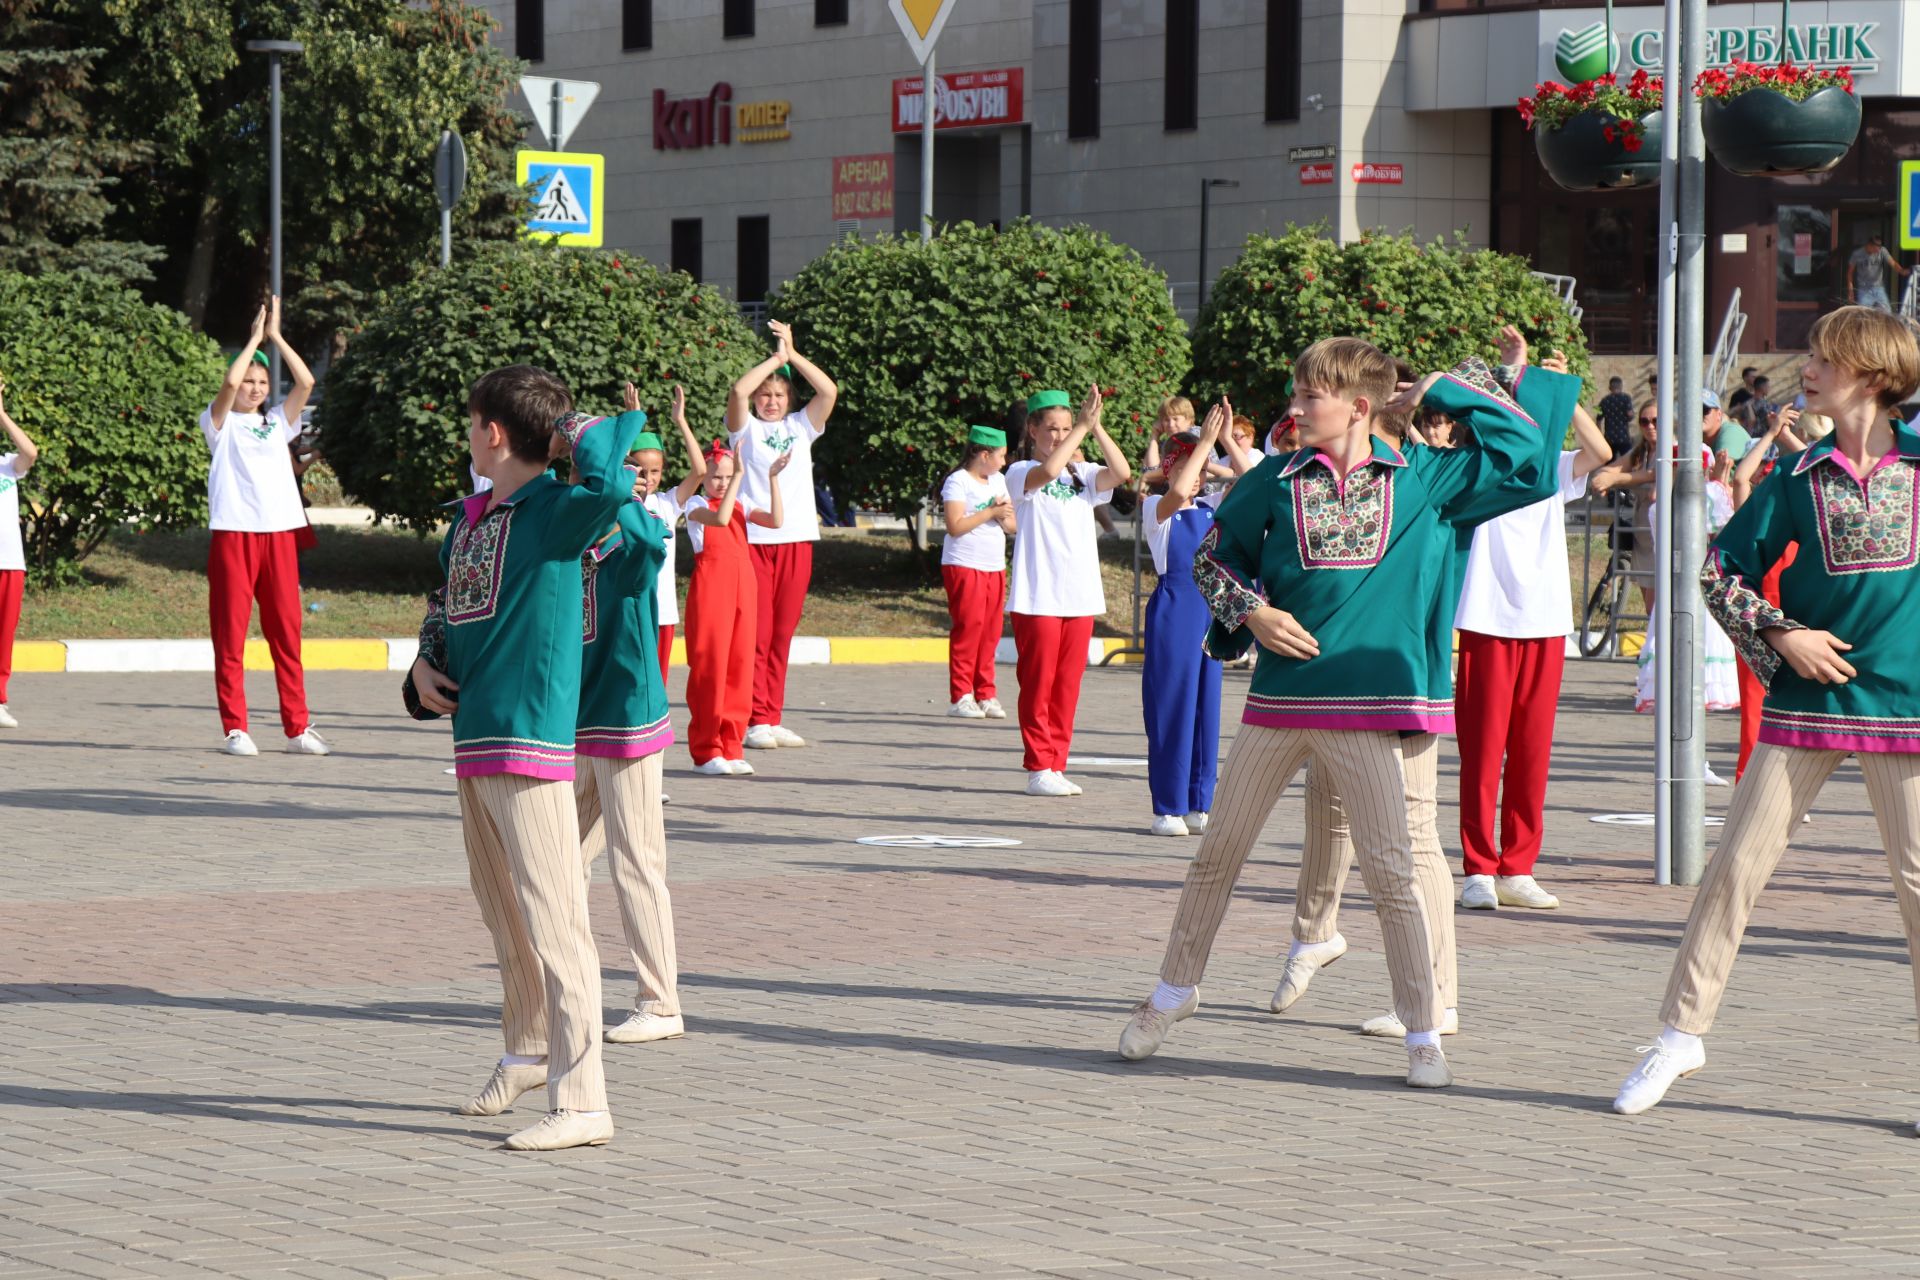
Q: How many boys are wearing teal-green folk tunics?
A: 5